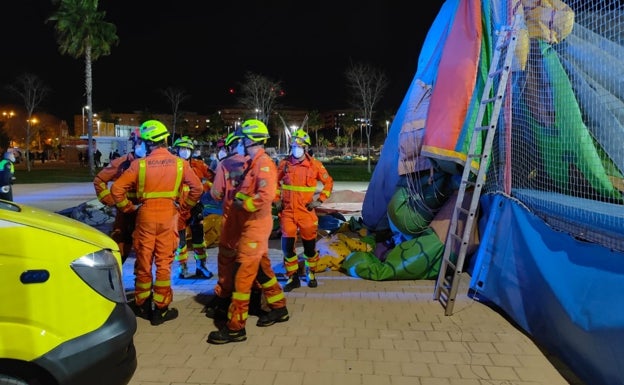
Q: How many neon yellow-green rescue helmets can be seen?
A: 5